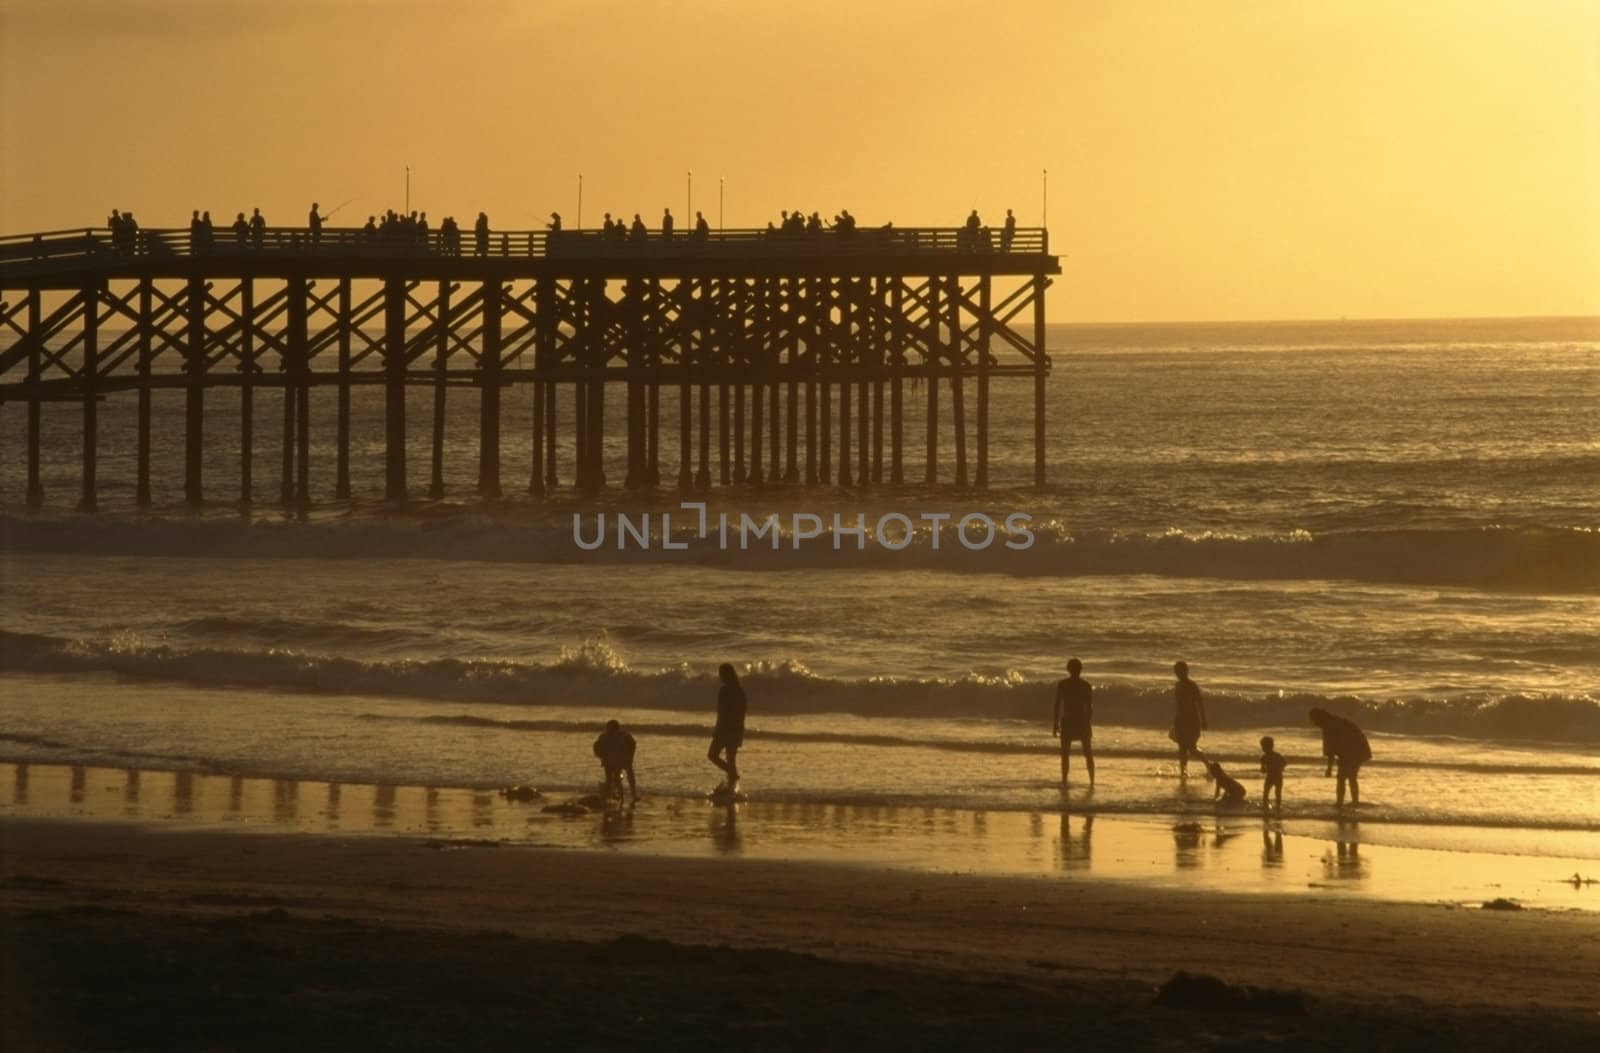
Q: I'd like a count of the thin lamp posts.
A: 5